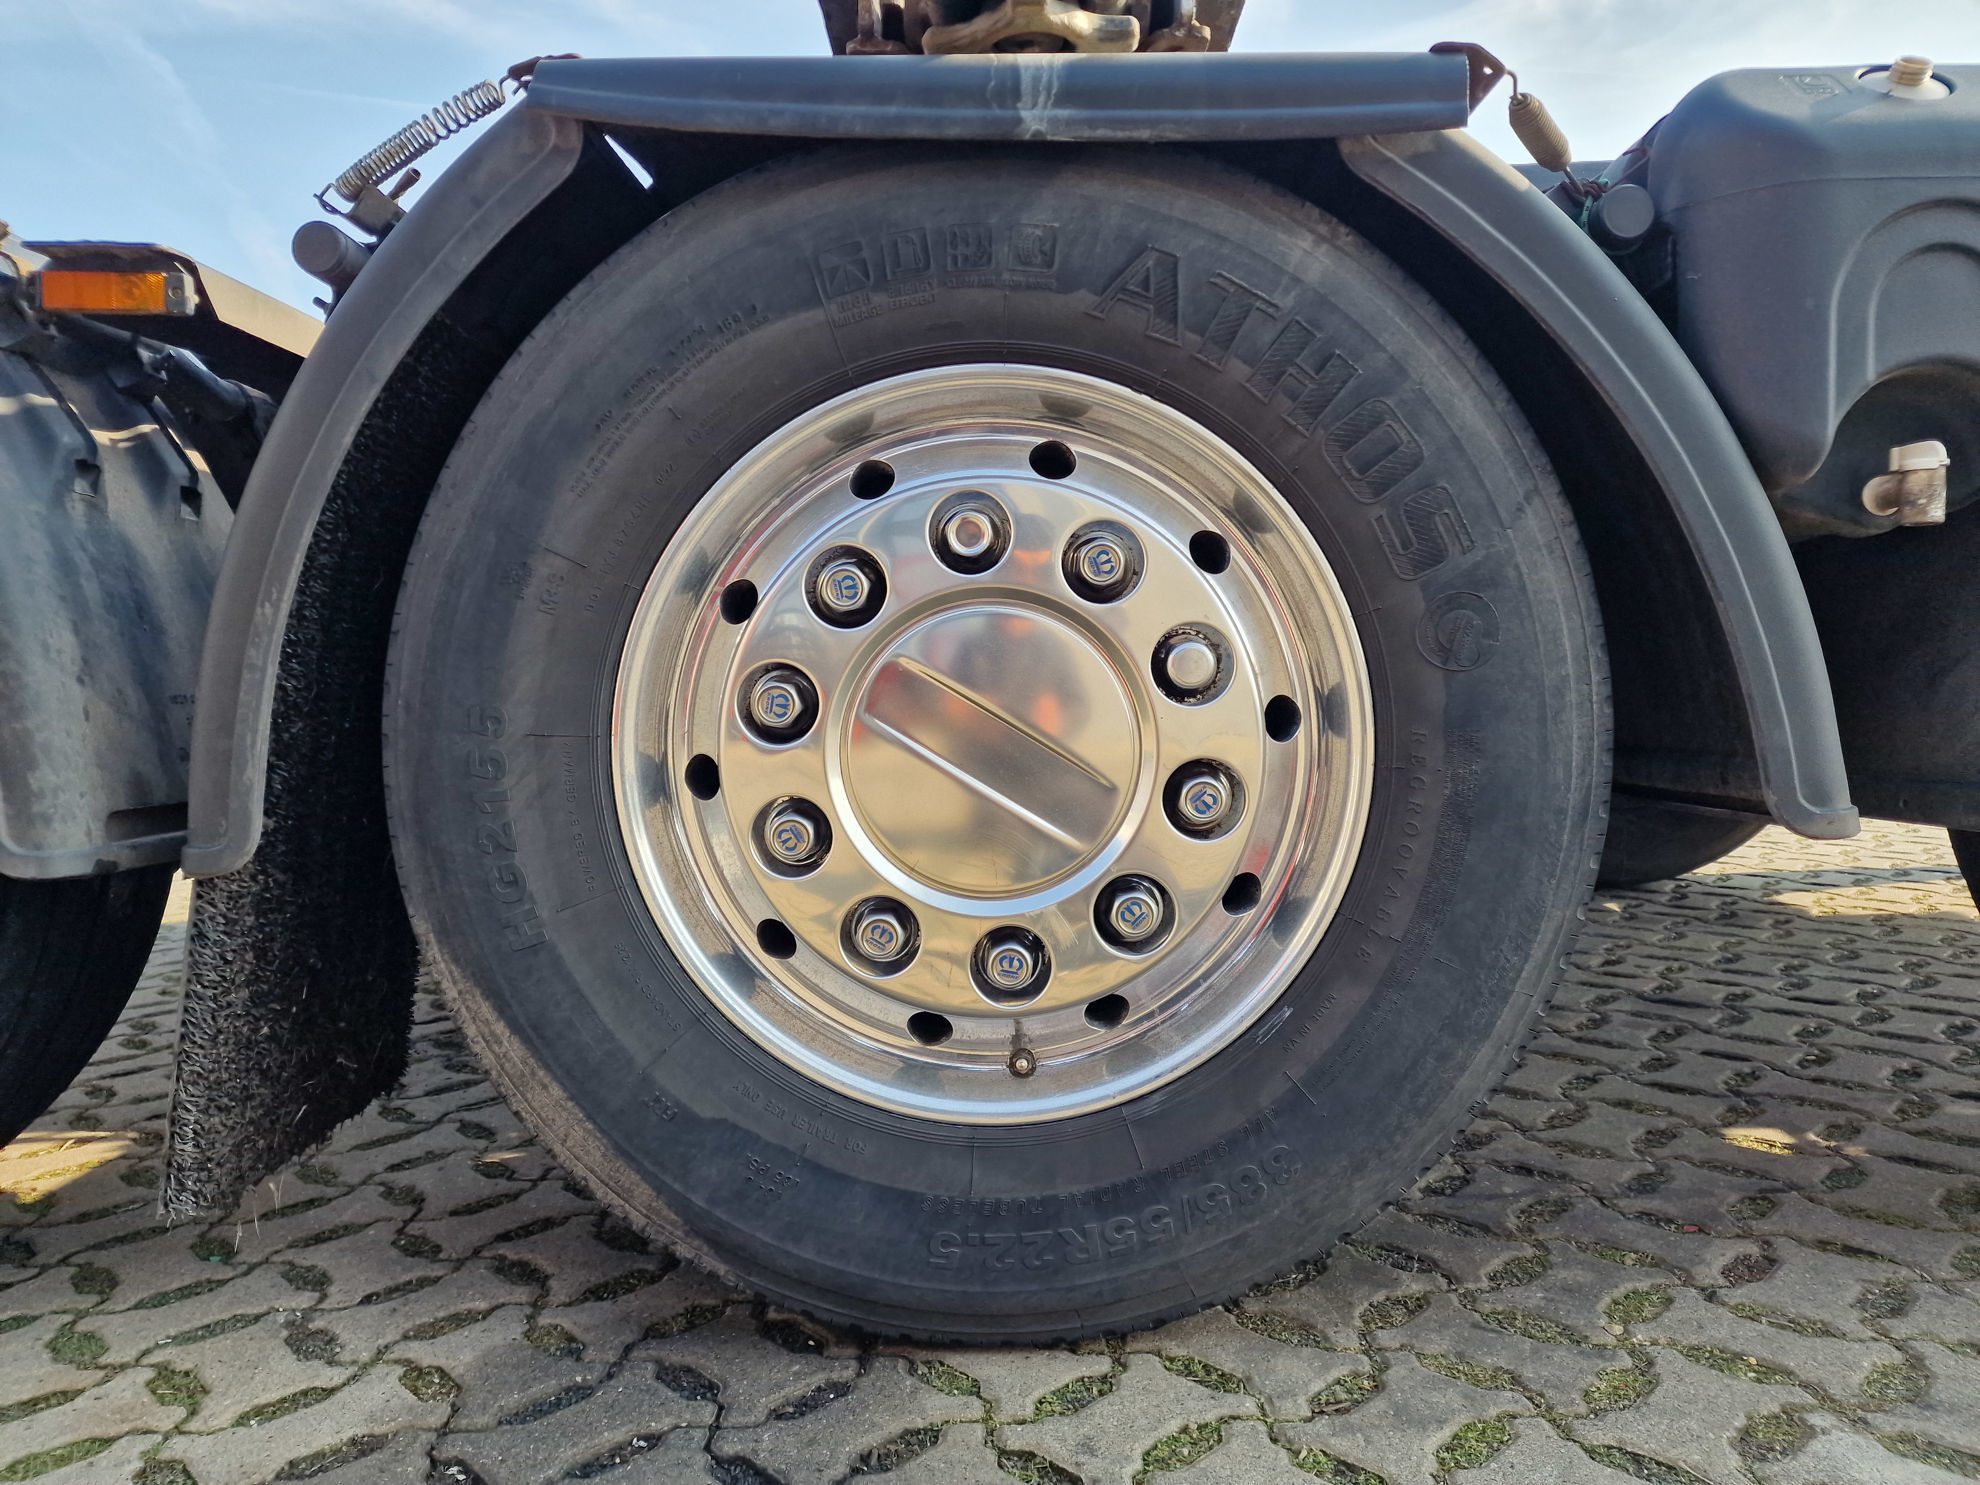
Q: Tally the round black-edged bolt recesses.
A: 10